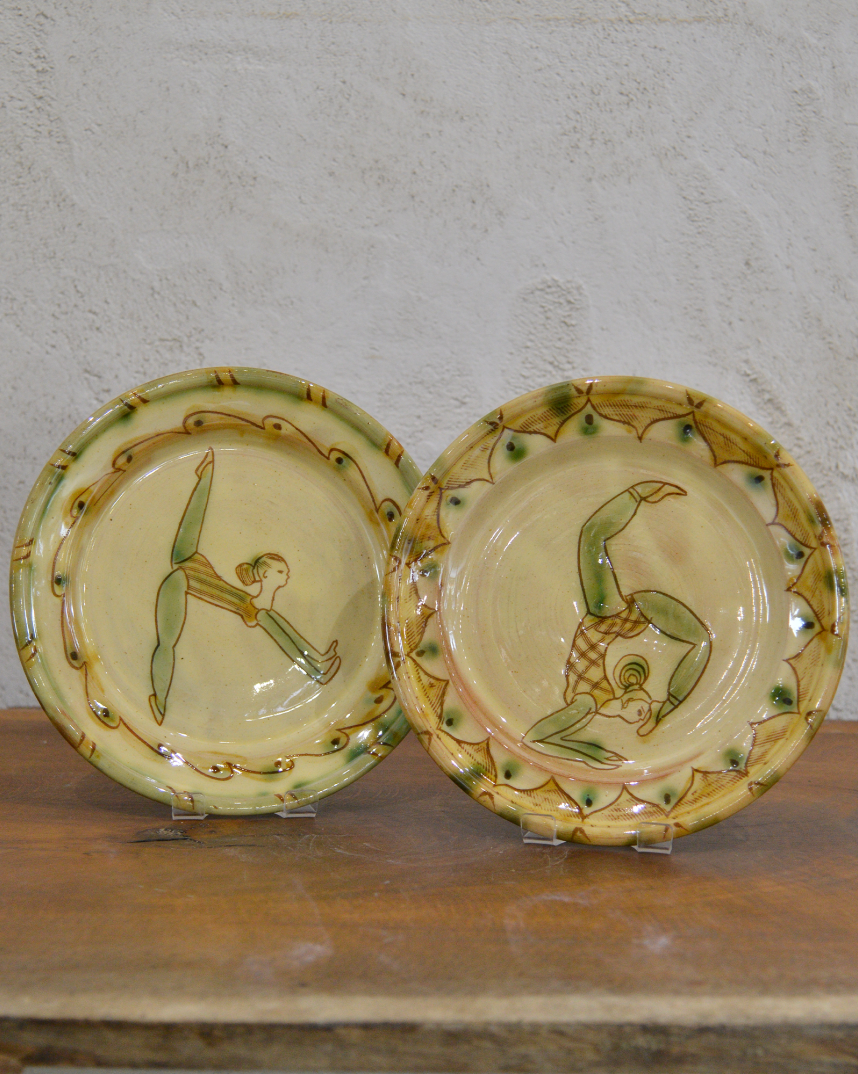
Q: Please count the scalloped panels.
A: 15